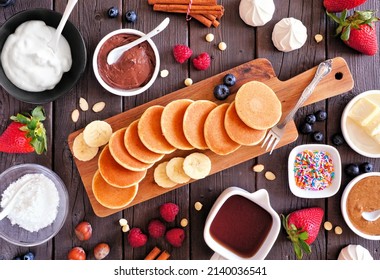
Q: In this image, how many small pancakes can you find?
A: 10